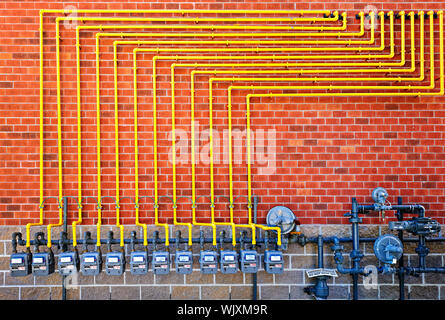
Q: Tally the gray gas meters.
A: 12